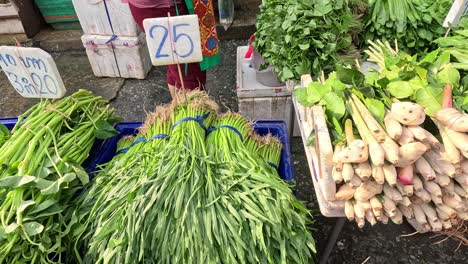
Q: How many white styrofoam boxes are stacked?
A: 2